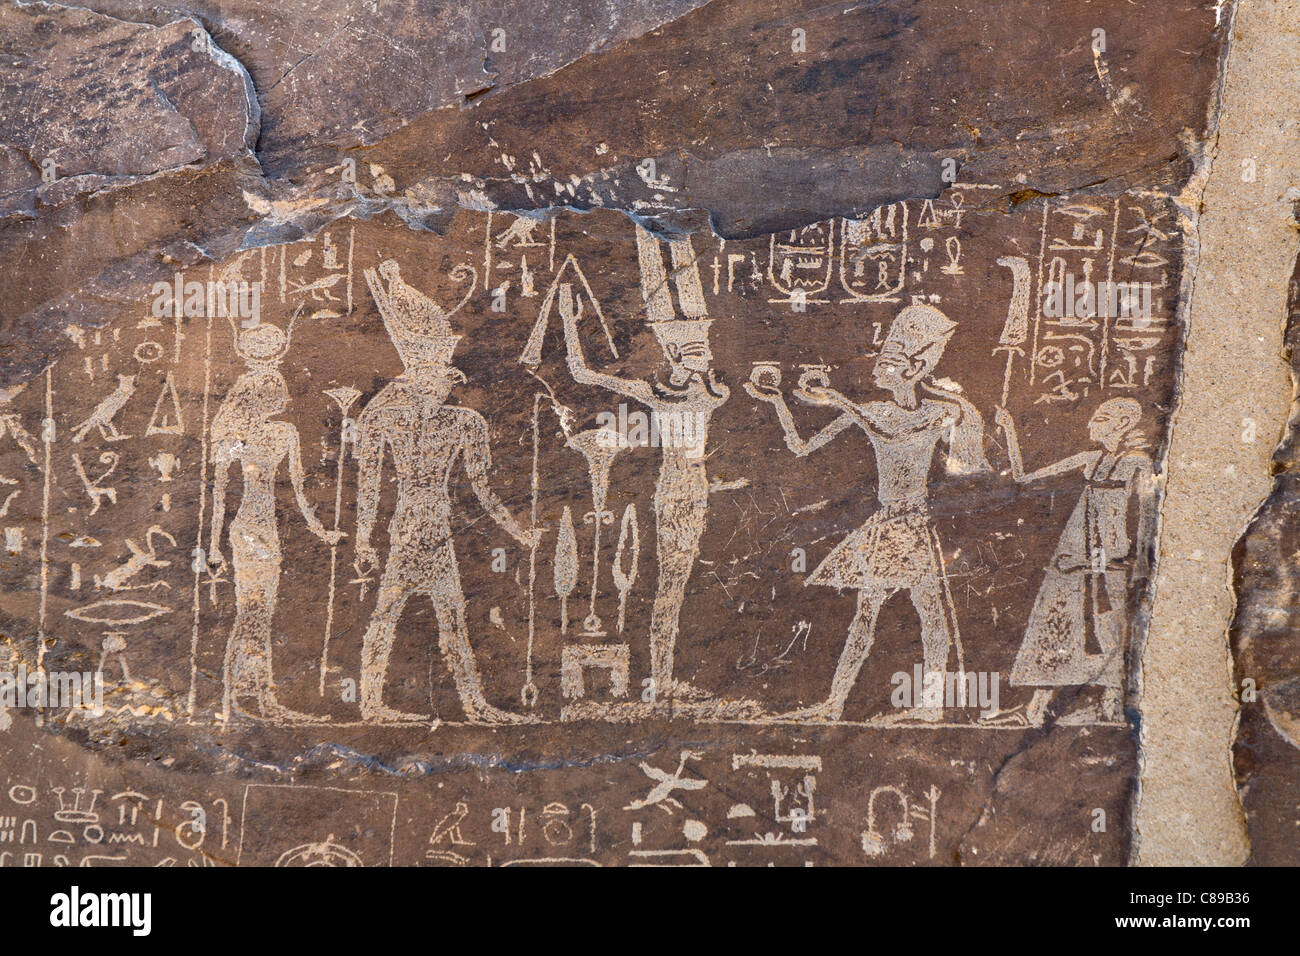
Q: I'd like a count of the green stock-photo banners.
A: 0